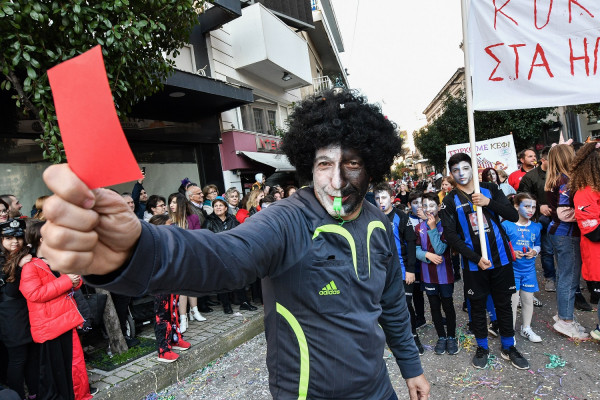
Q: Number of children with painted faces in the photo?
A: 5